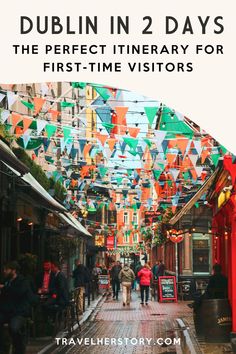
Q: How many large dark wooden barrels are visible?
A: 1